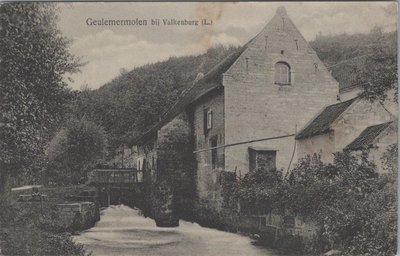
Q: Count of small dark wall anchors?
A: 5